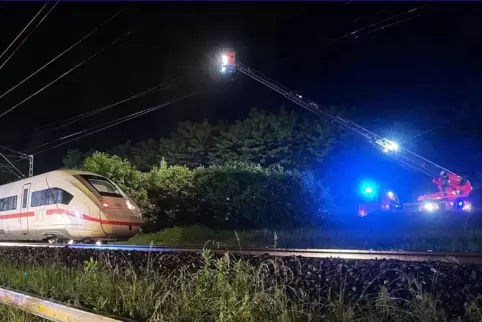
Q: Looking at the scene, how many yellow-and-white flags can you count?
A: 0